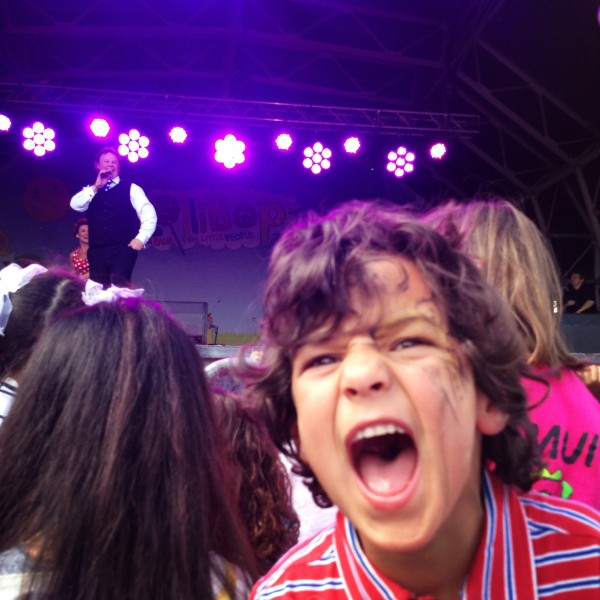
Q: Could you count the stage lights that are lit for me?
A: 11